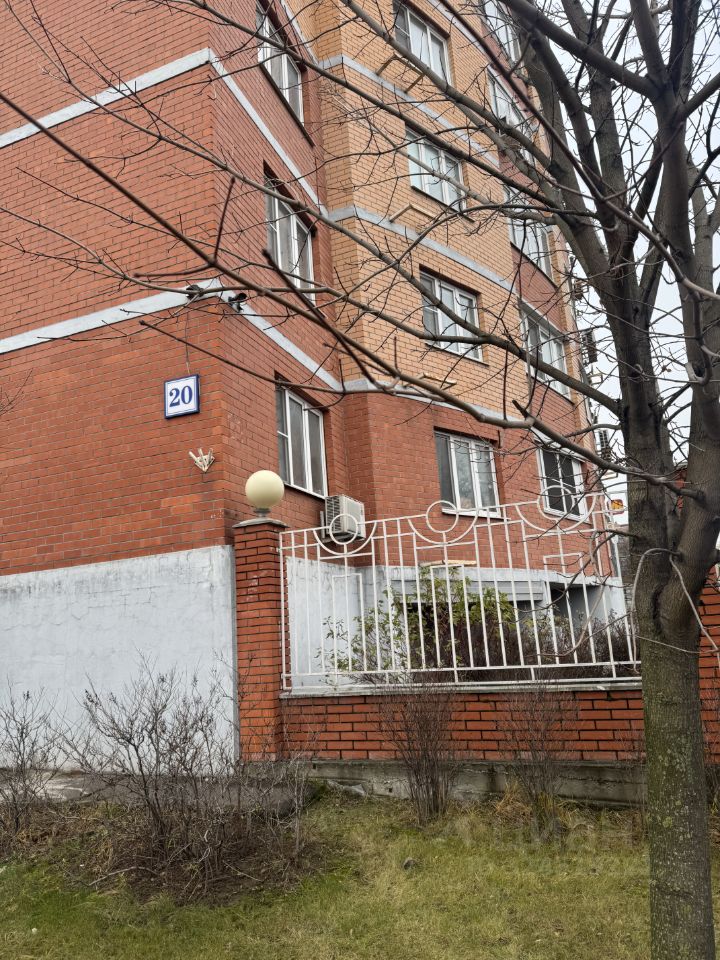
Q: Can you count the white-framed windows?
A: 12